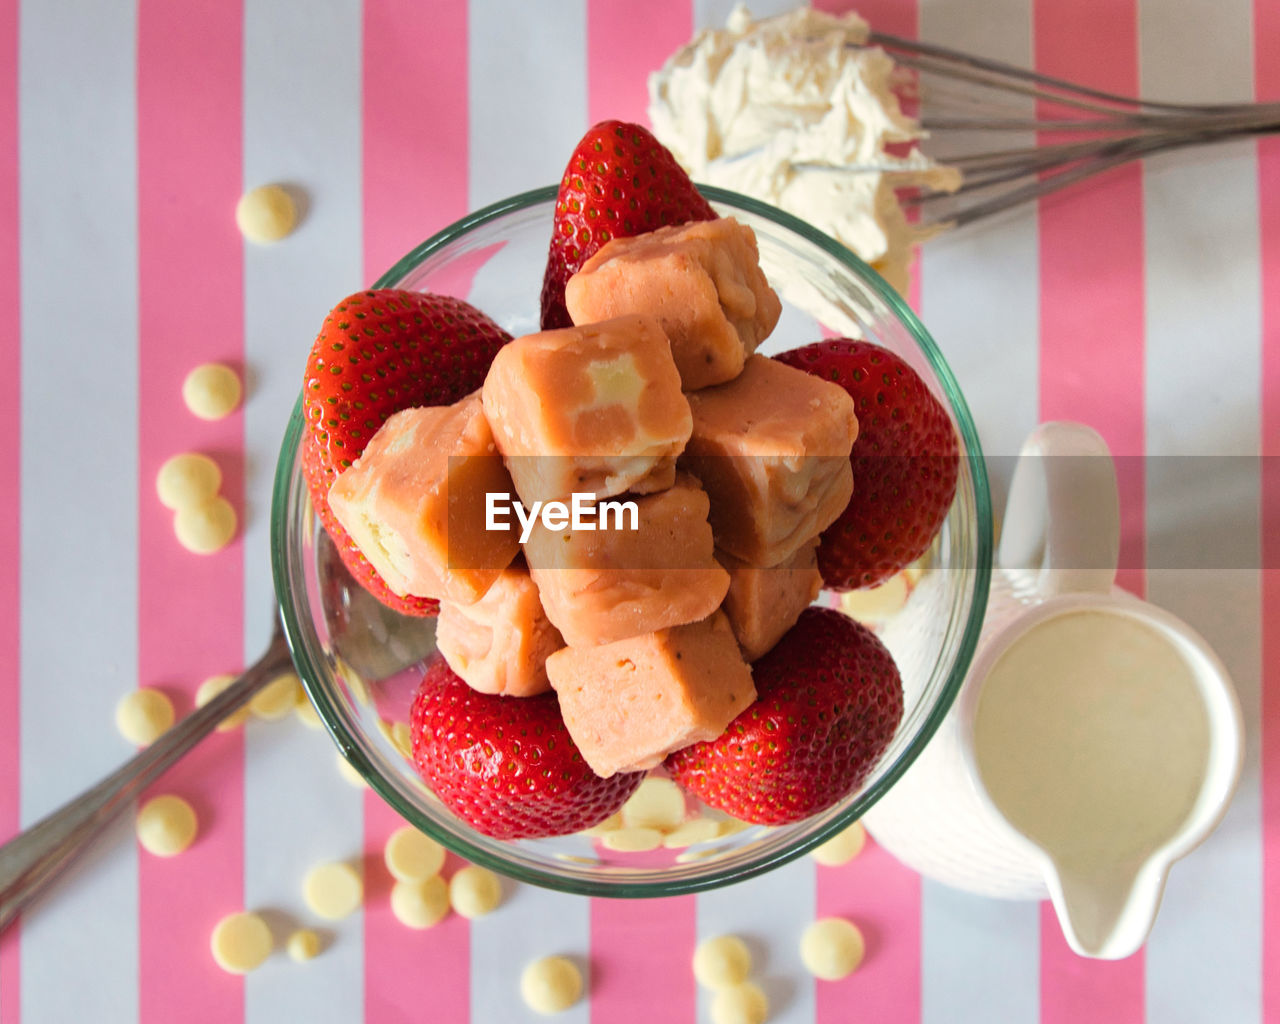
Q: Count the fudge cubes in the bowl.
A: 8